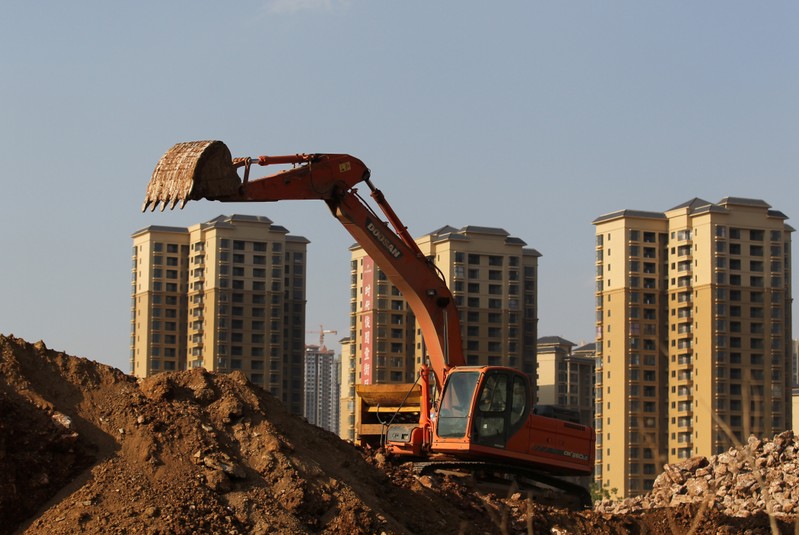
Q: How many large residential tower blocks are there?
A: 3